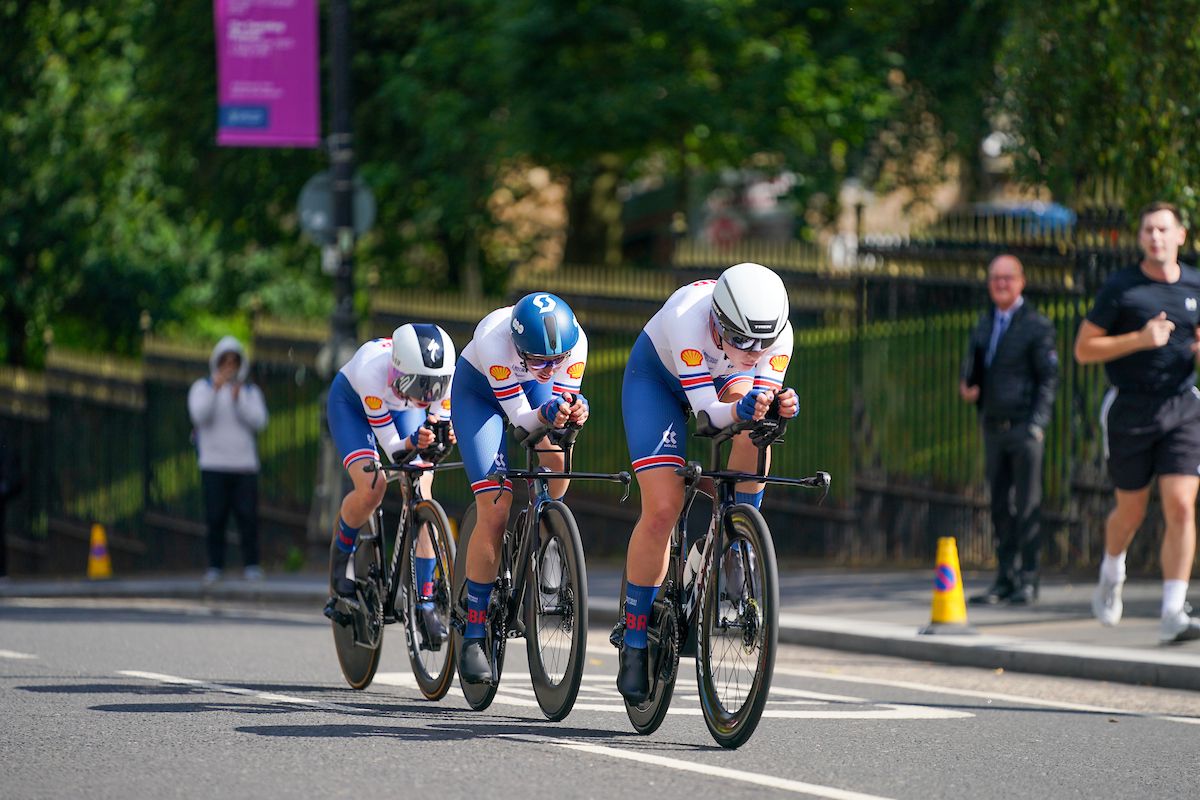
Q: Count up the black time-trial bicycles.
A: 3